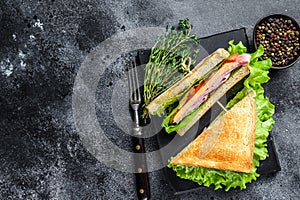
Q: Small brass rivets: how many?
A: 3